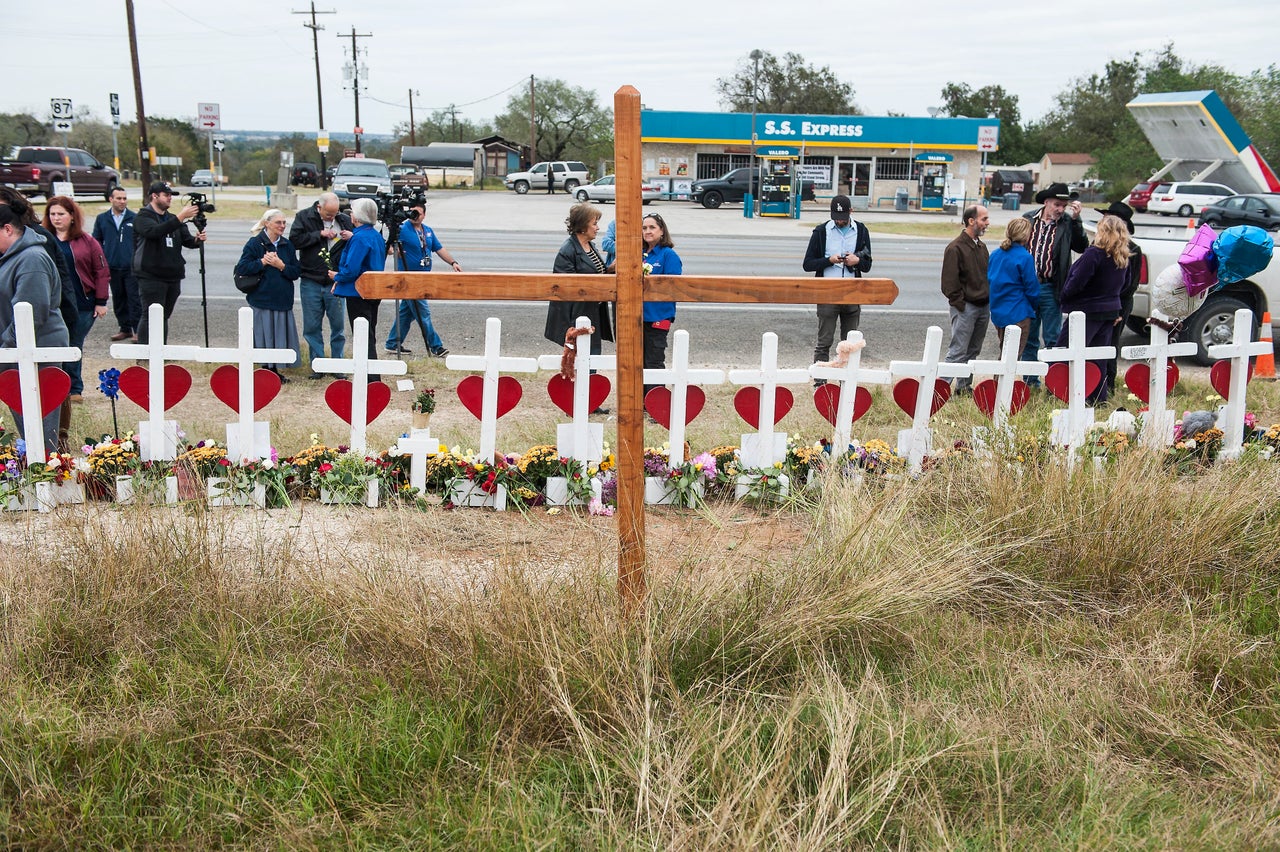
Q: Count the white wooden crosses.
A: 15